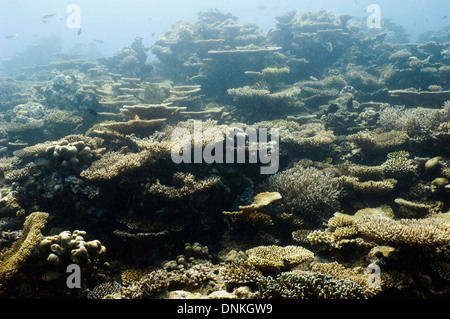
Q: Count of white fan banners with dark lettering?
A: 0